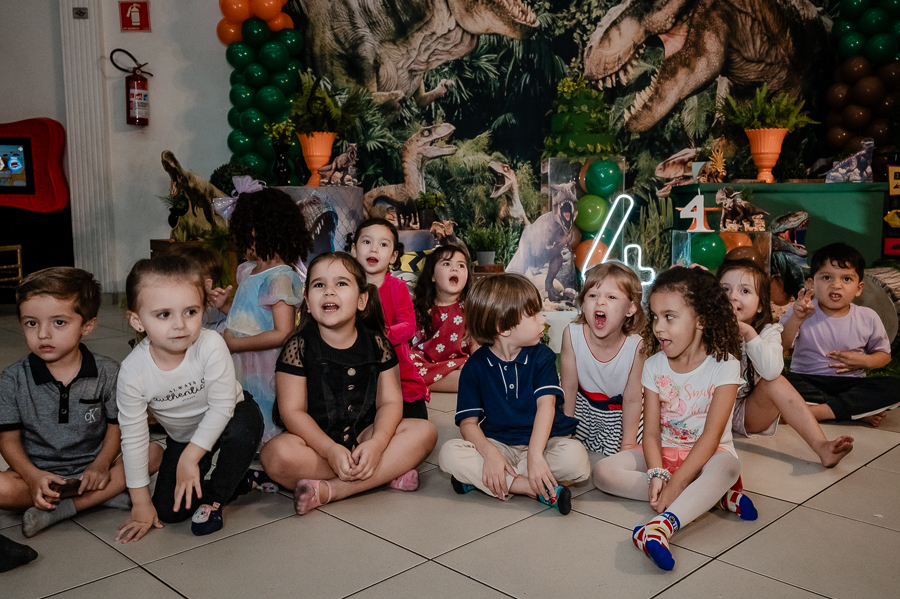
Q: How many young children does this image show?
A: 12